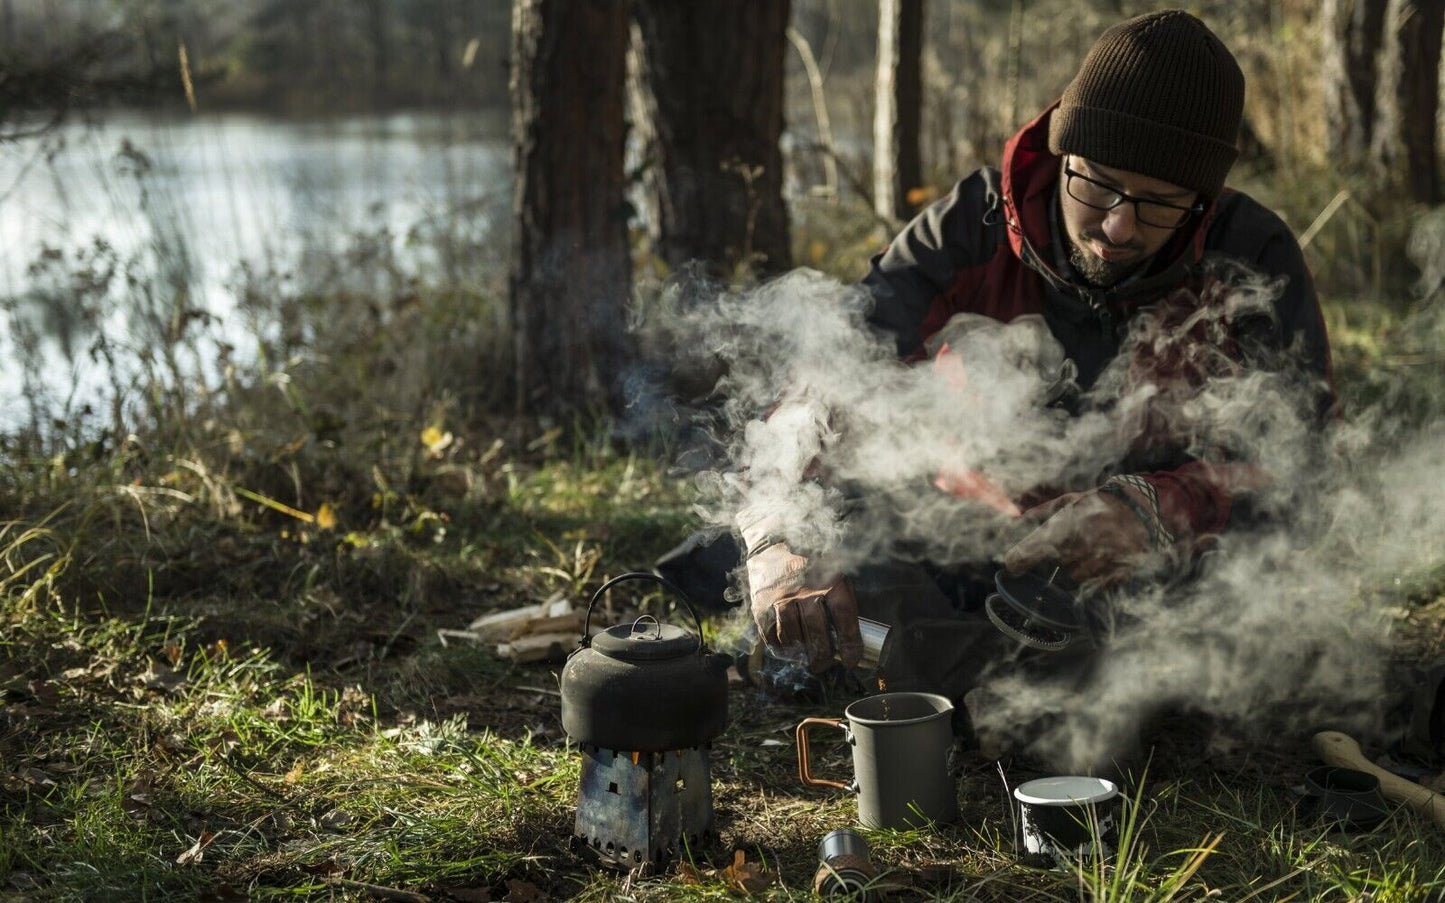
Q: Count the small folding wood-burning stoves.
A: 1